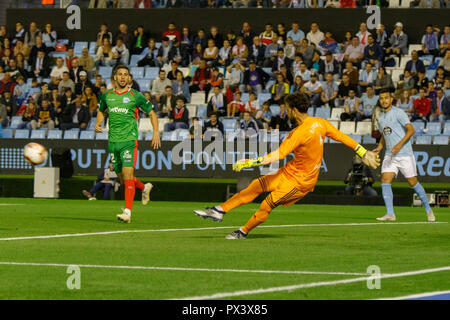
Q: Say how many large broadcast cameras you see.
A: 1